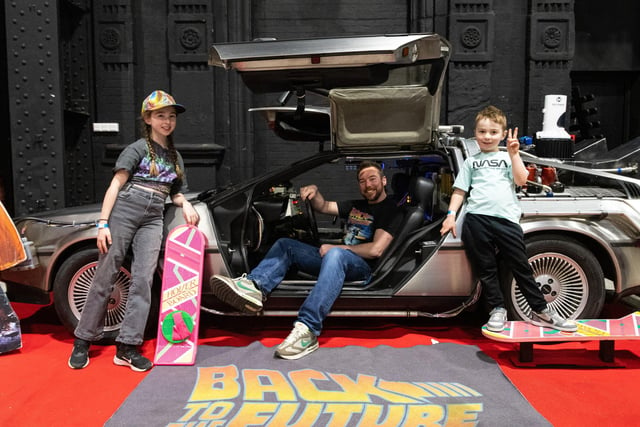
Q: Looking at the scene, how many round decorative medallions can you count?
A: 4